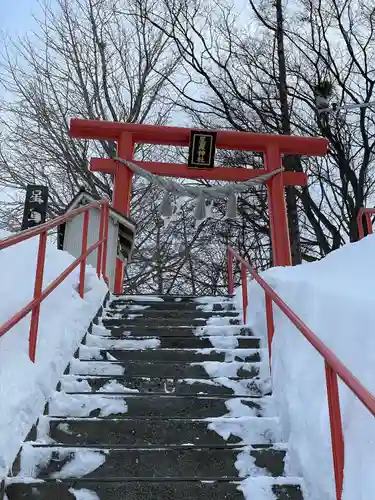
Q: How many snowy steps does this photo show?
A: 13